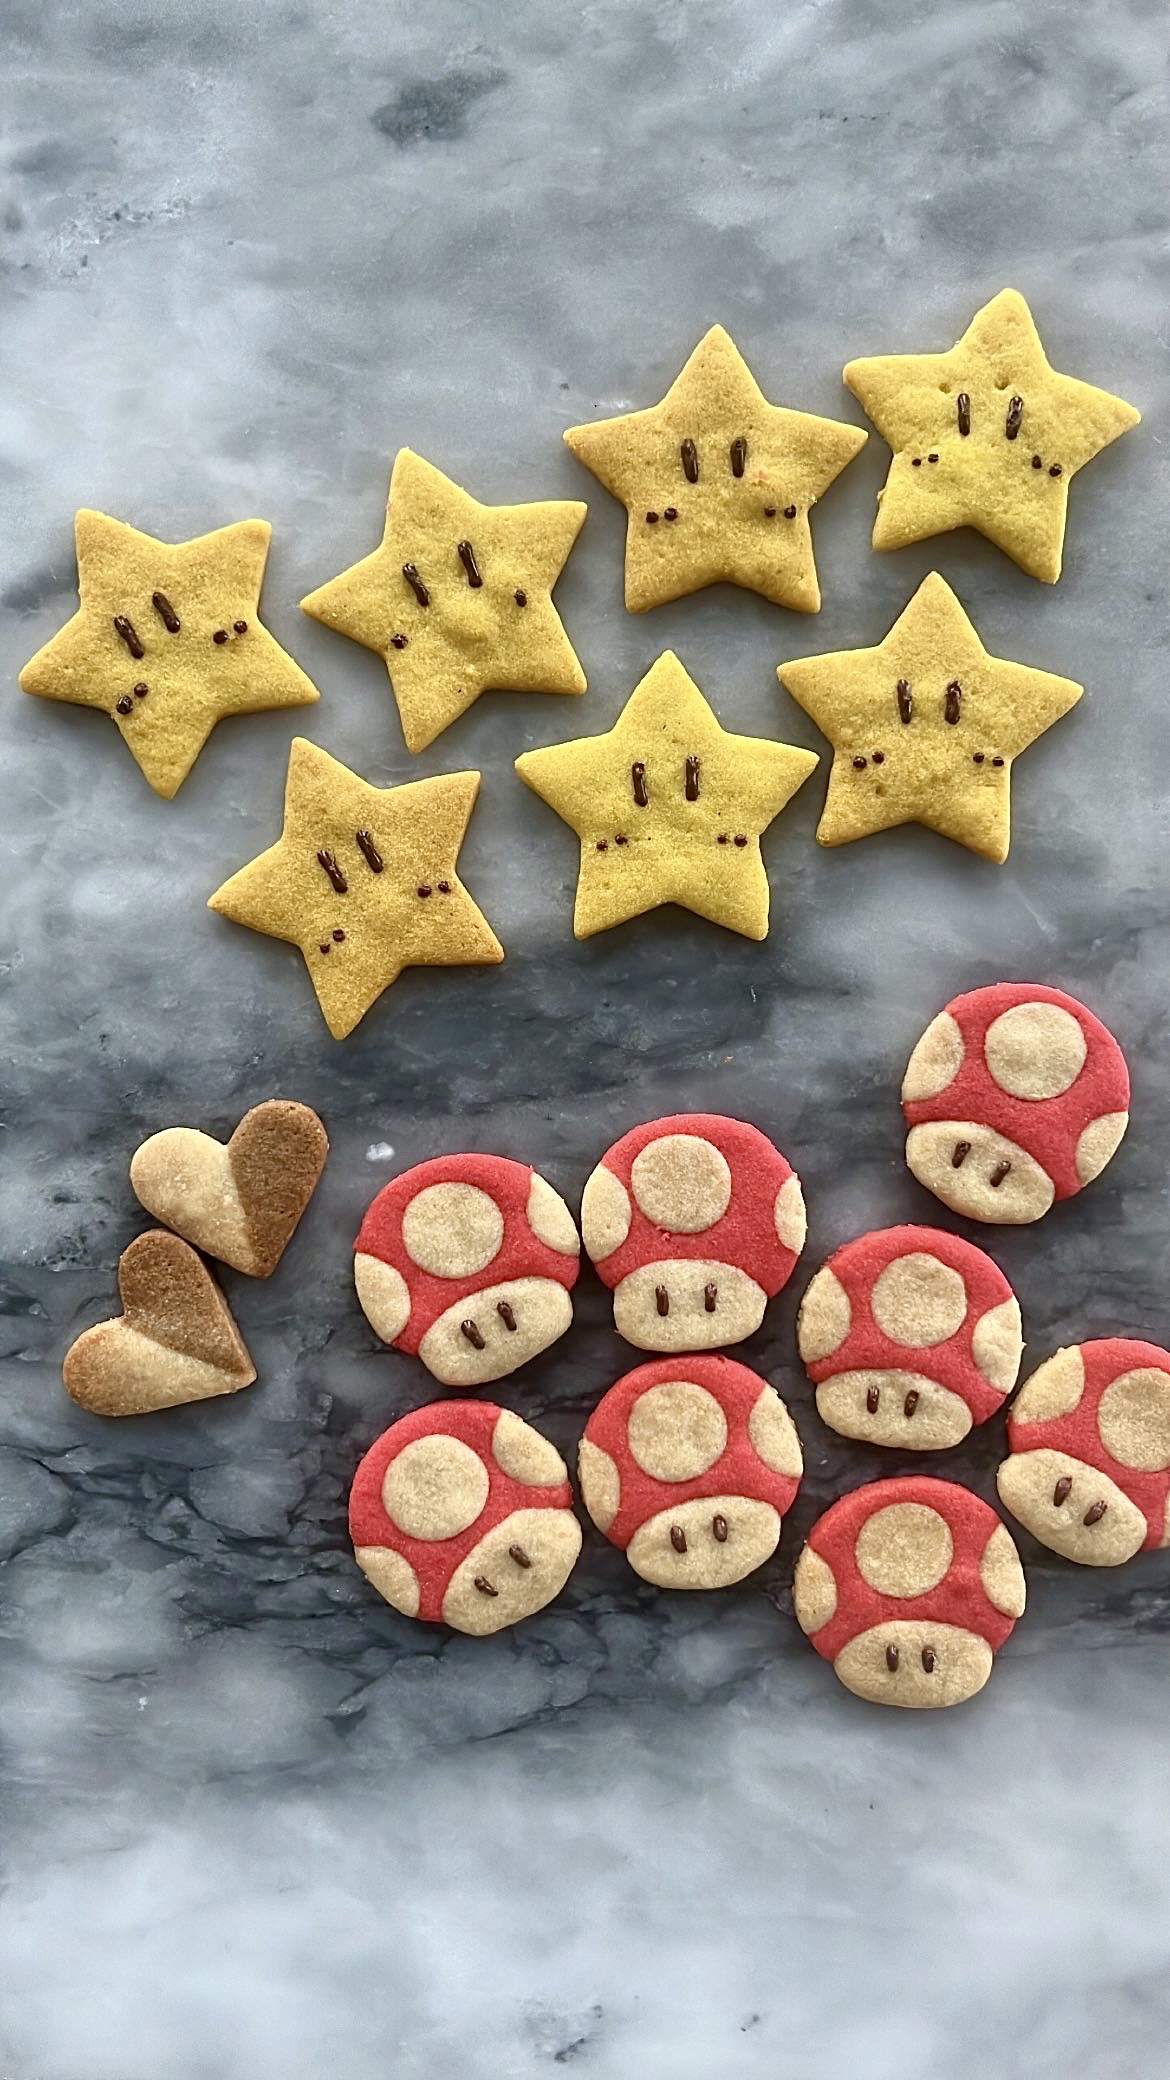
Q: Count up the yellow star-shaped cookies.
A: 7